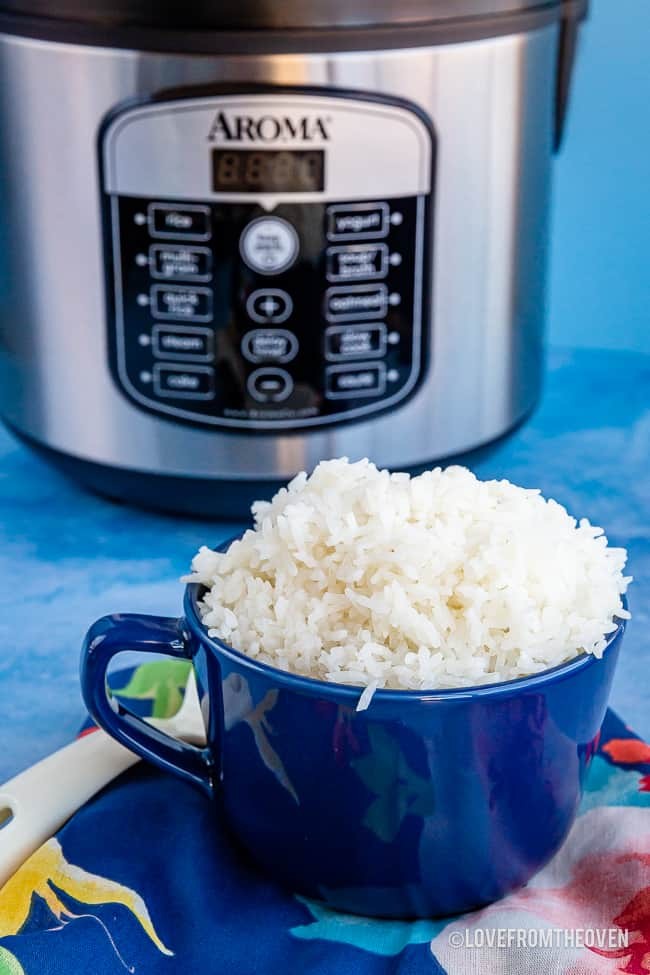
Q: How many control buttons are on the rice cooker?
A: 14